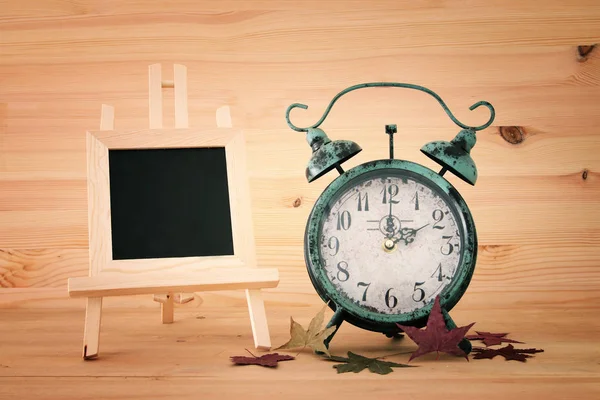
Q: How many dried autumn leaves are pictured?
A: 6